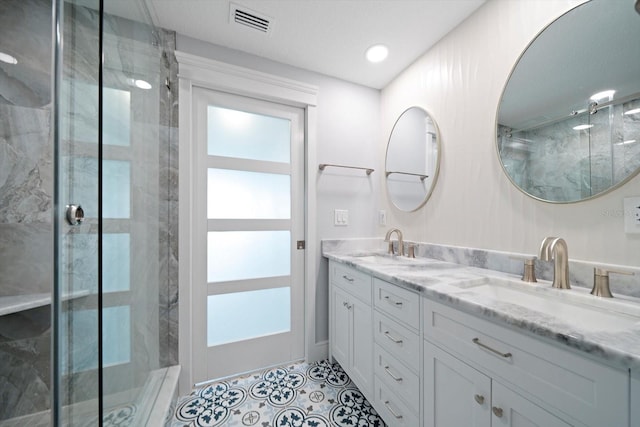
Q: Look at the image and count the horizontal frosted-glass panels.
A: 4